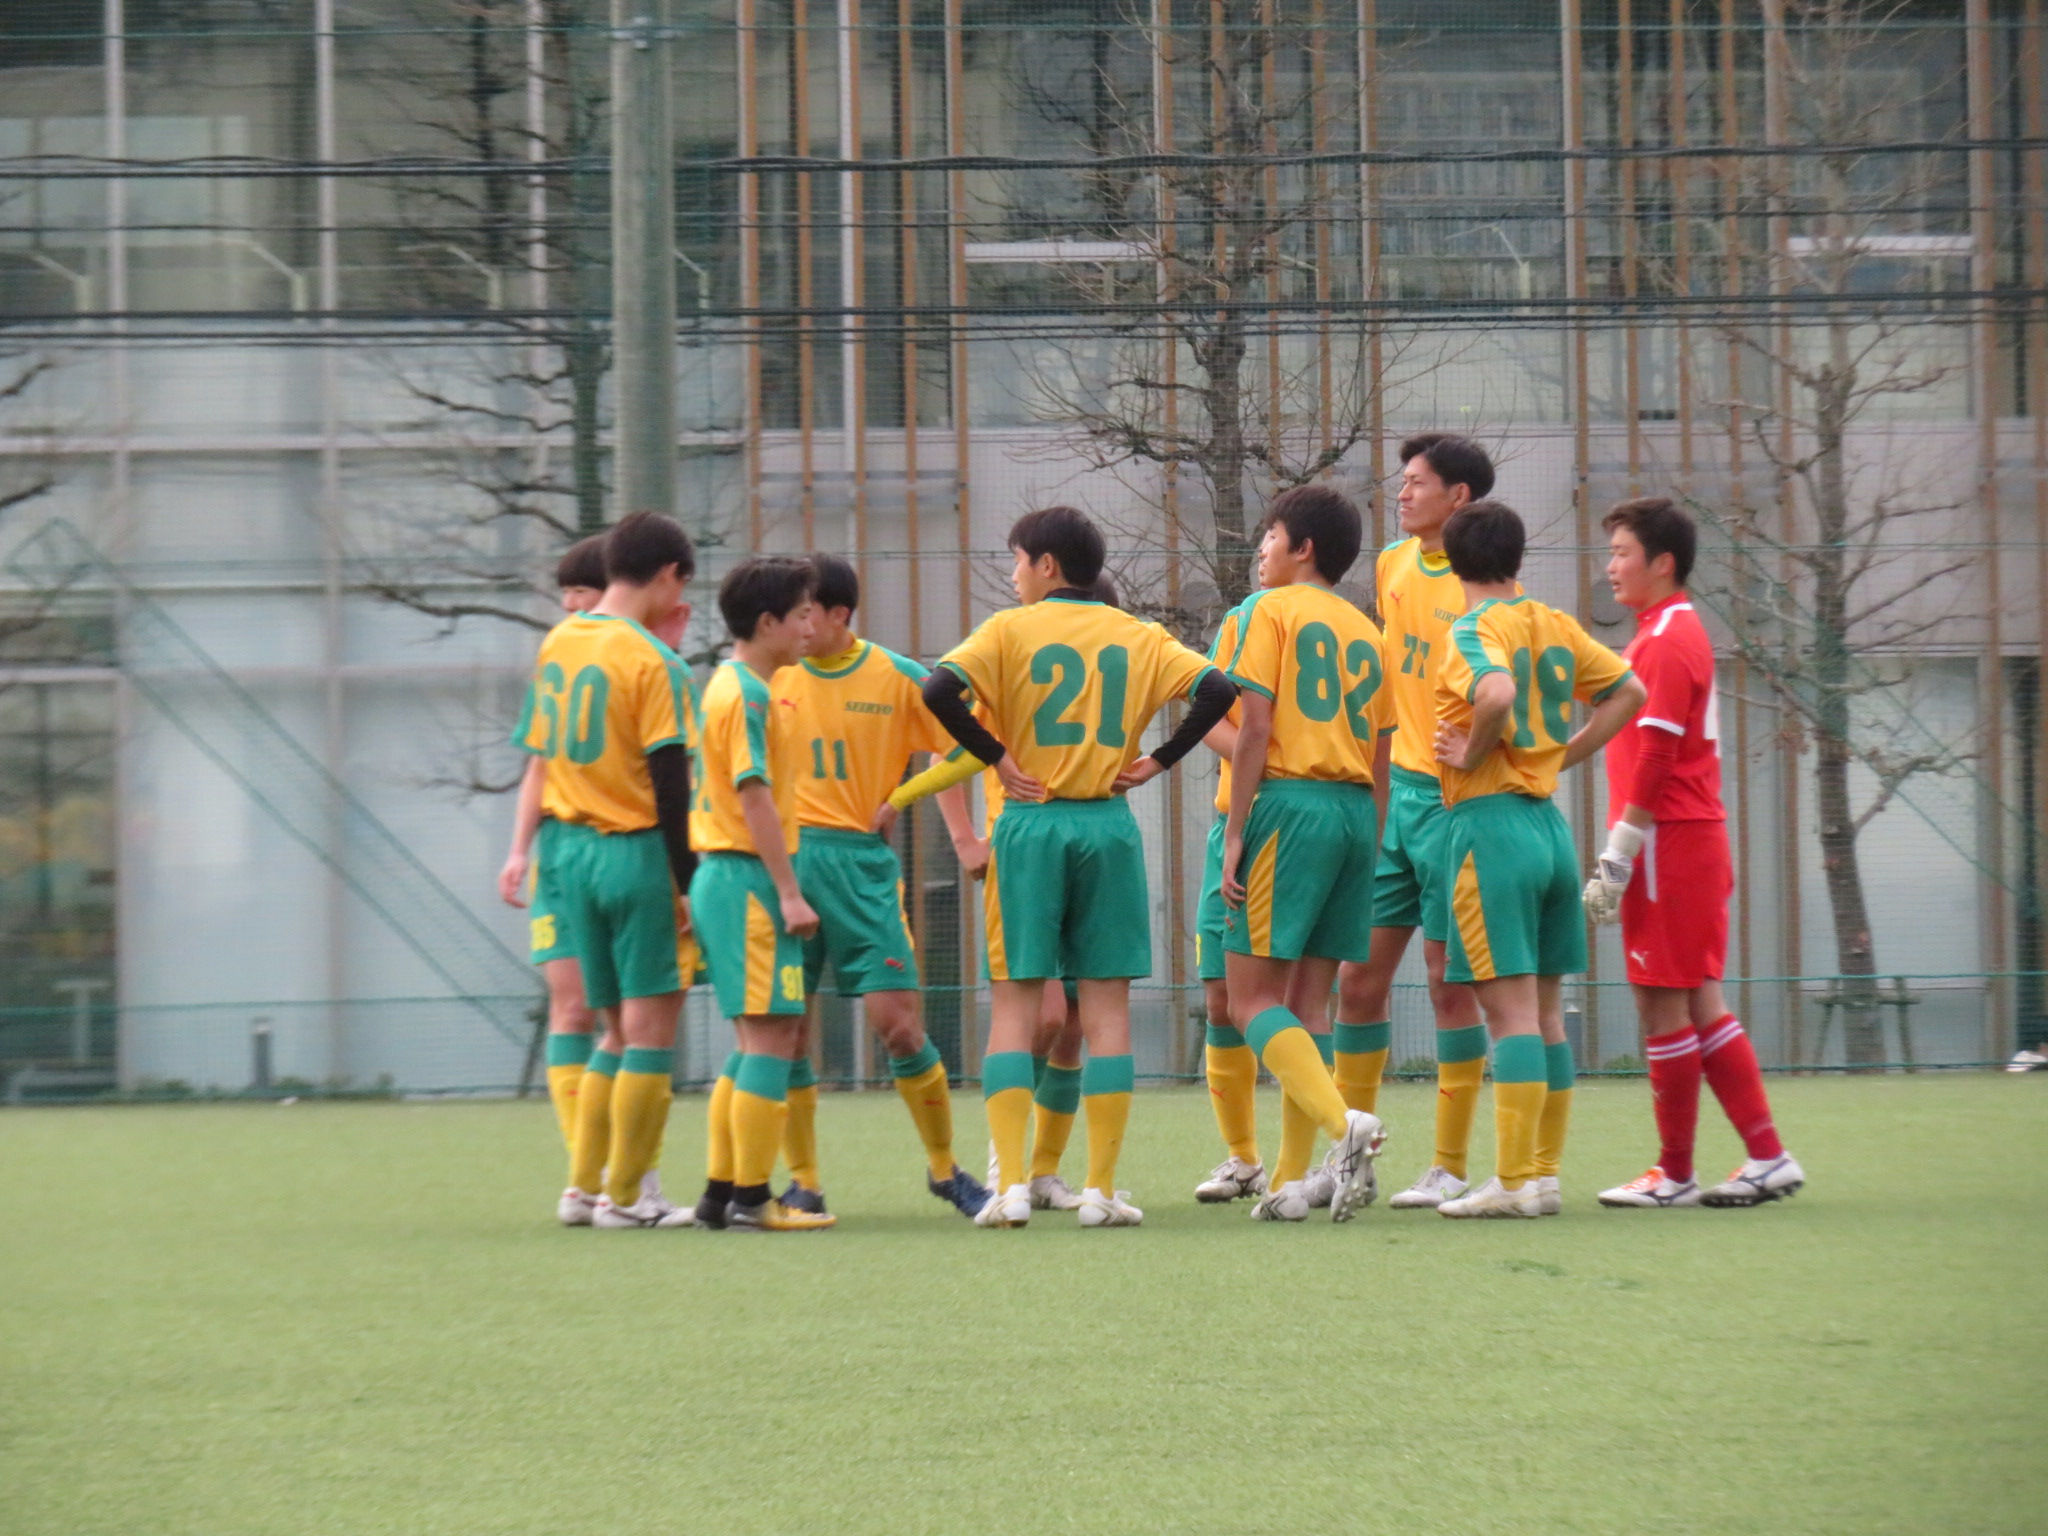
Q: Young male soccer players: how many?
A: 11